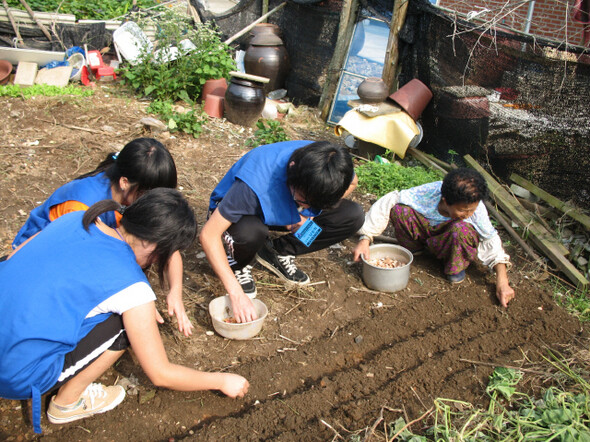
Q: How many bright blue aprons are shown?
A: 3